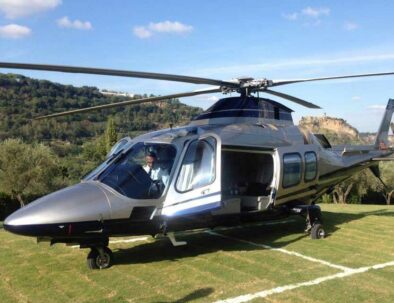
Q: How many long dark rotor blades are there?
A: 4